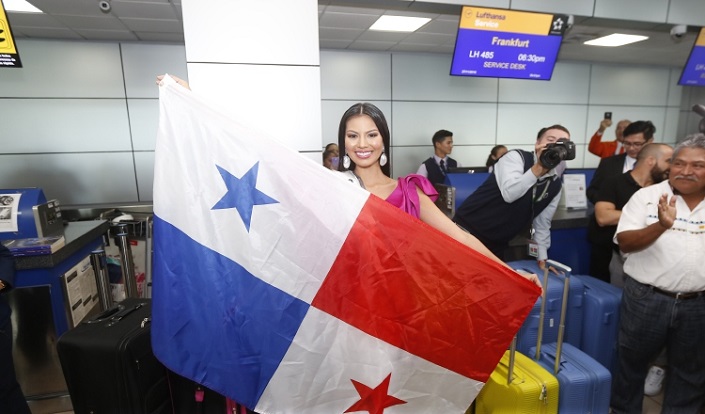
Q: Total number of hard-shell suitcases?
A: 4